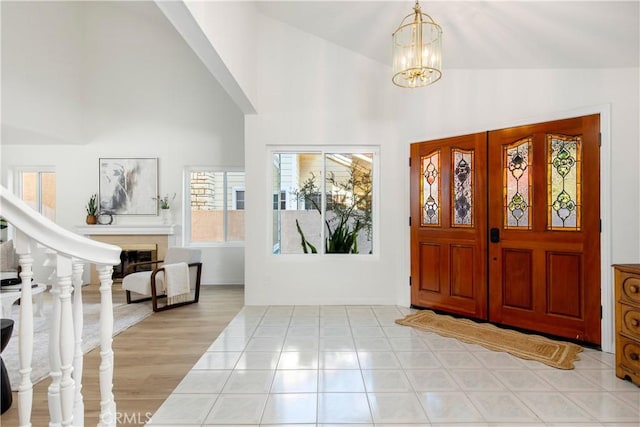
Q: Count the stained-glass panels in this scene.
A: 4